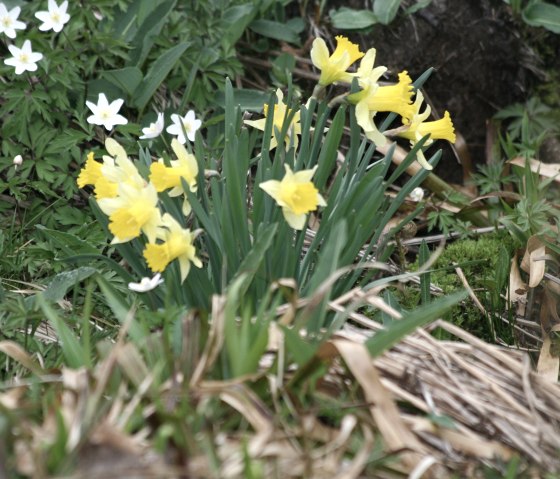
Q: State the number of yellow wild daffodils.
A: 10